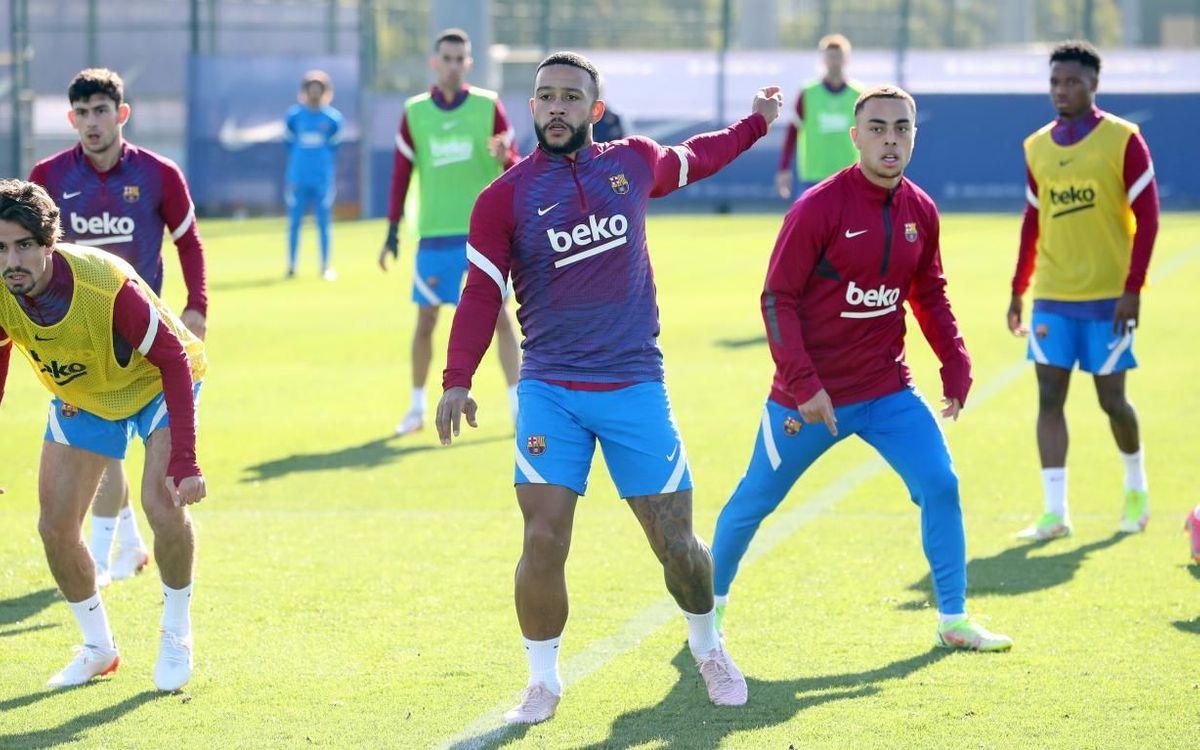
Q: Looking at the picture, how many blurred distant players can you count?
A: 3